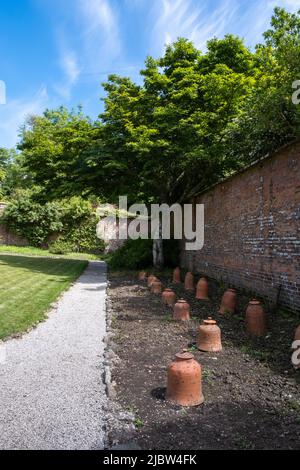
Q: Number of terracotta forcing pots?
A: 13